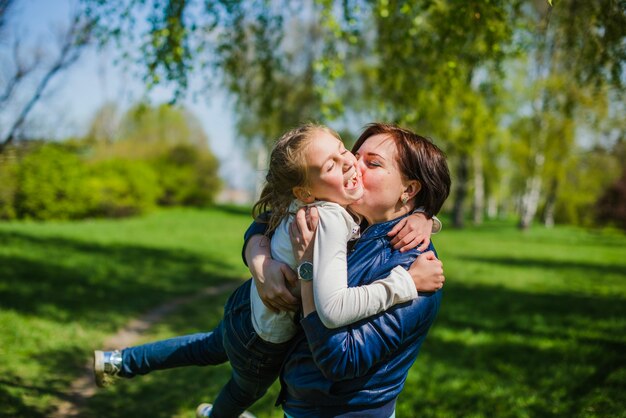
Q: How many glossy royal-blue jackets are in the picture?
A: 1